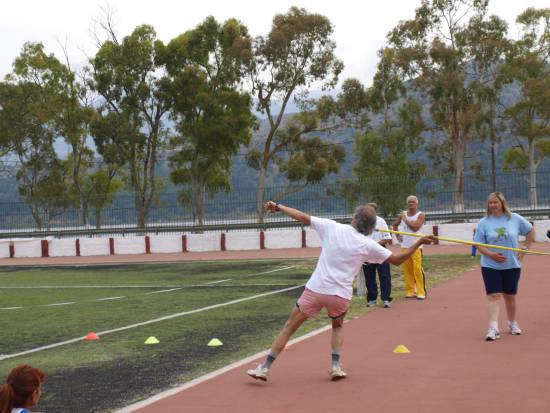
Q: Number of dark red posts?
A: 10